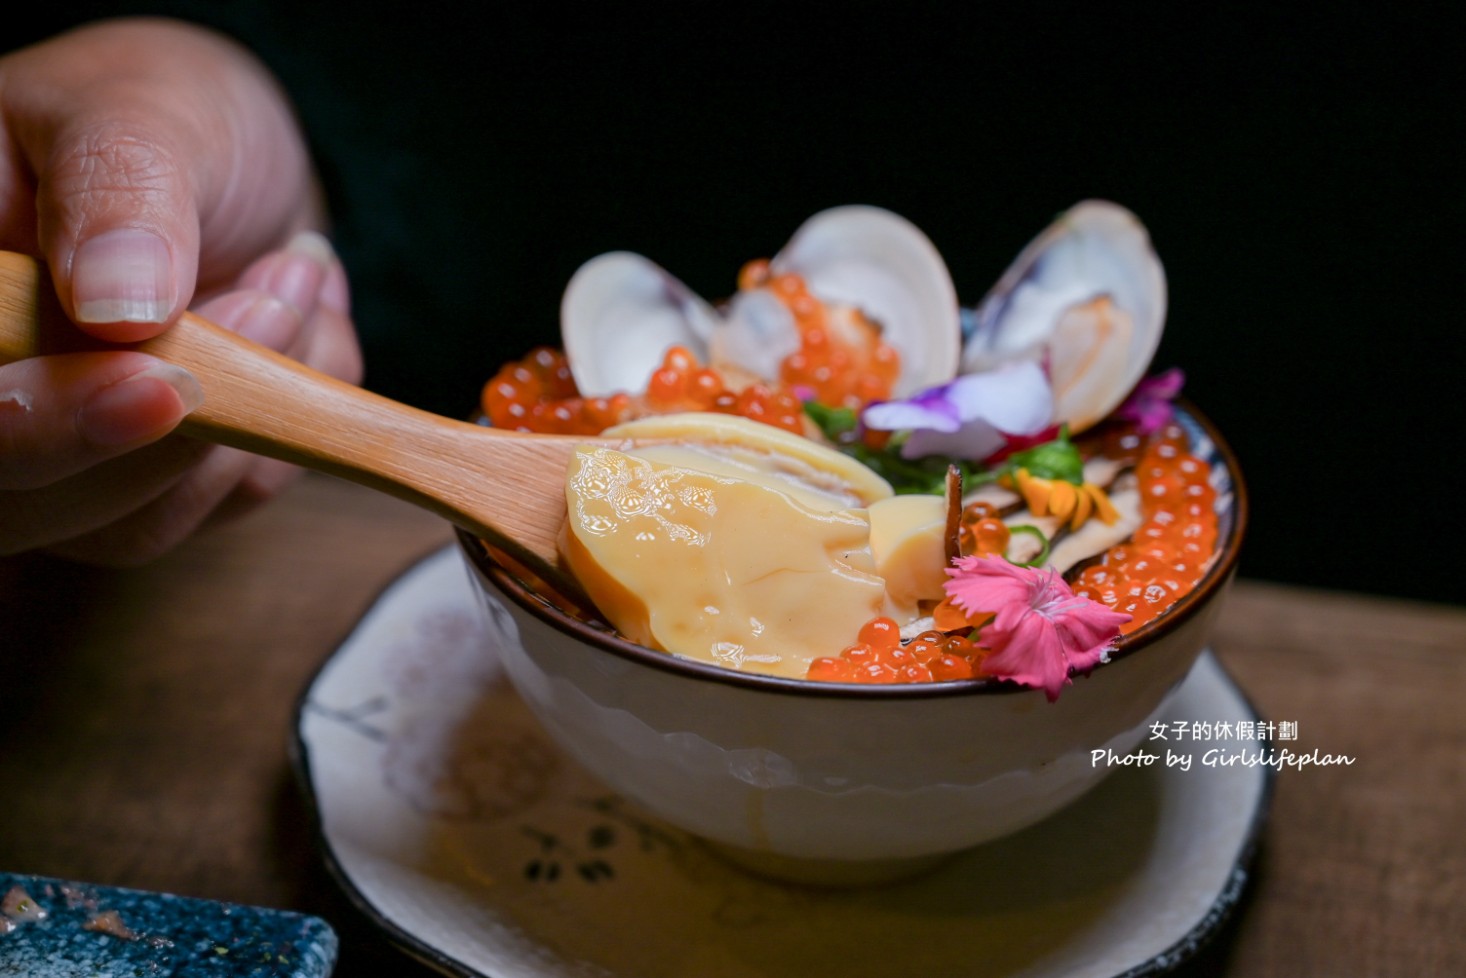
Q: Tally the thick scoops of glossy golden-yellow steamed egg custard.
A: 1